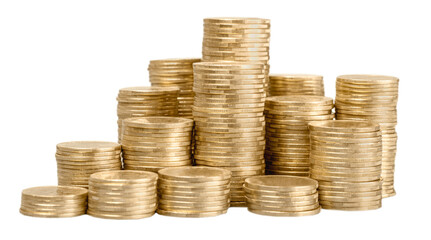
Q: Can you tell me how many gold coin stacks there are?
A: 14